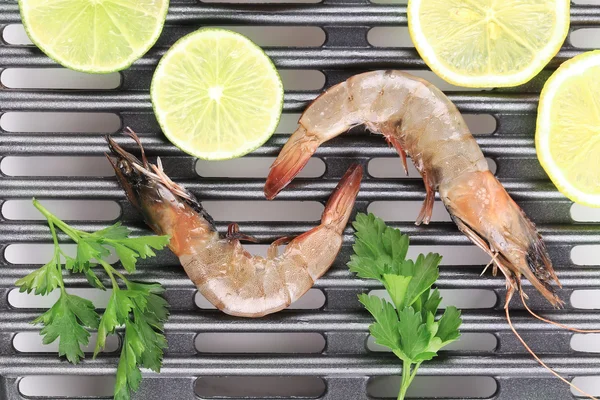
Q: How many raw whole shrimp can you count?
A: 2